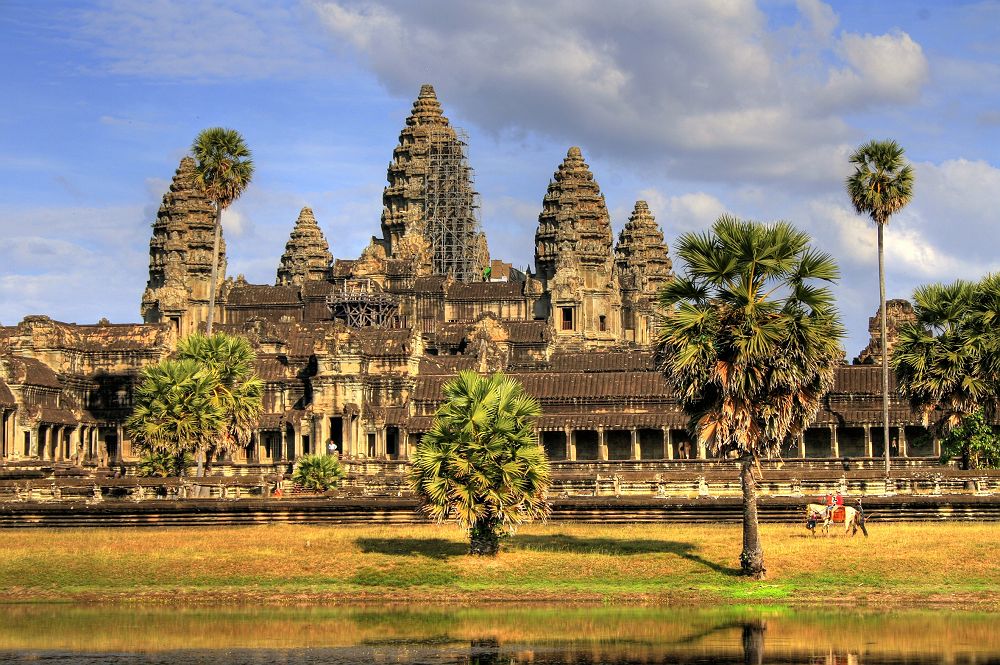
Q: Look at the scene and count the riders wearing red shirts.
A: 2